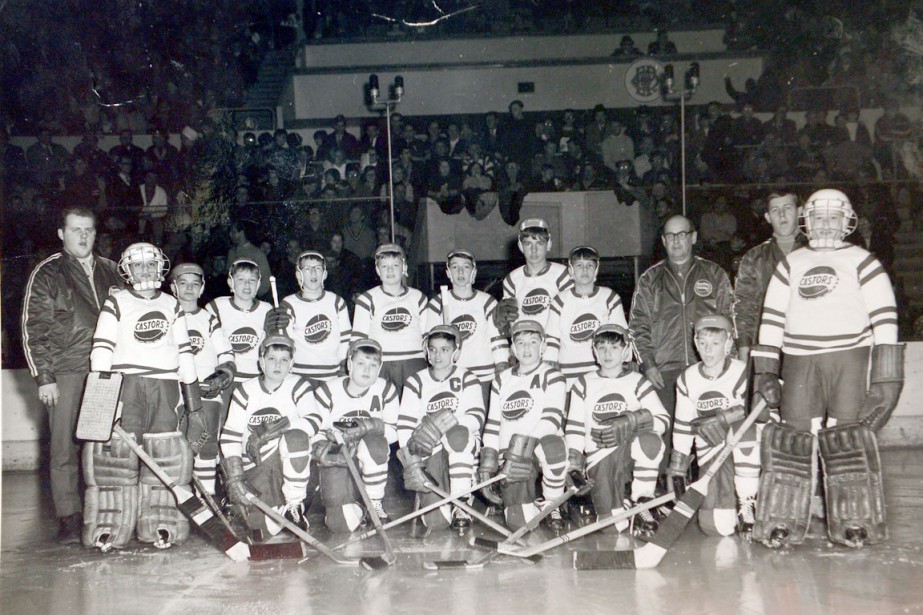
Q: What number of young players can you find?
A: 15